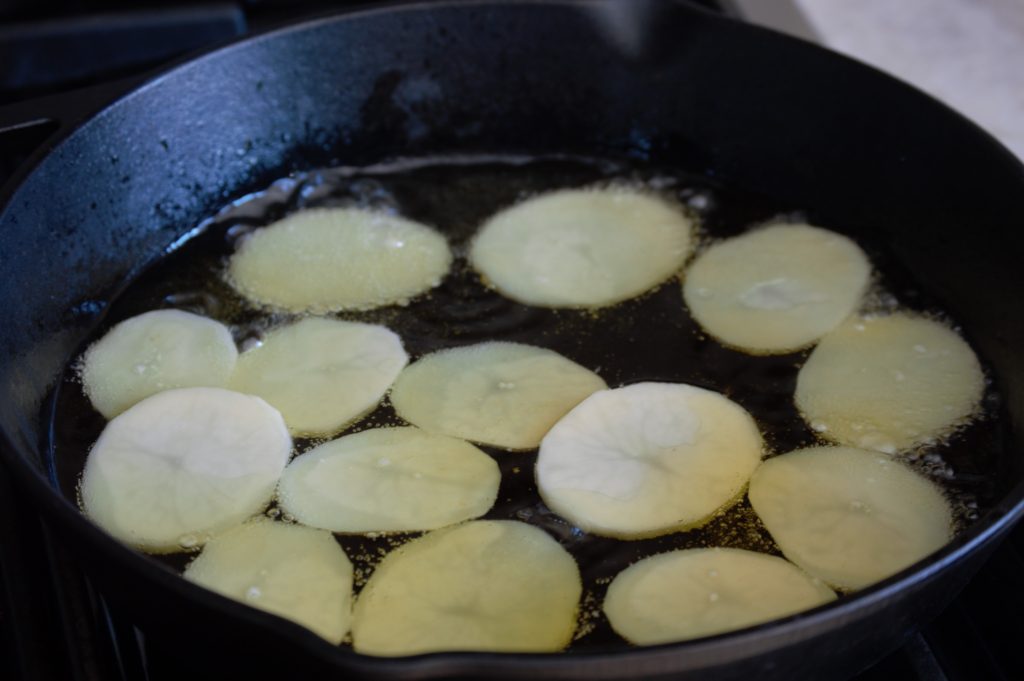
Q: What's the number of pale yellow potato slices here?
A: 14